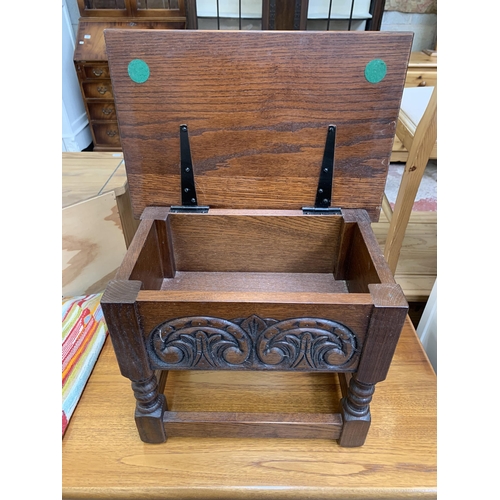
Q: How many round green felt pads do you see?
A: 2